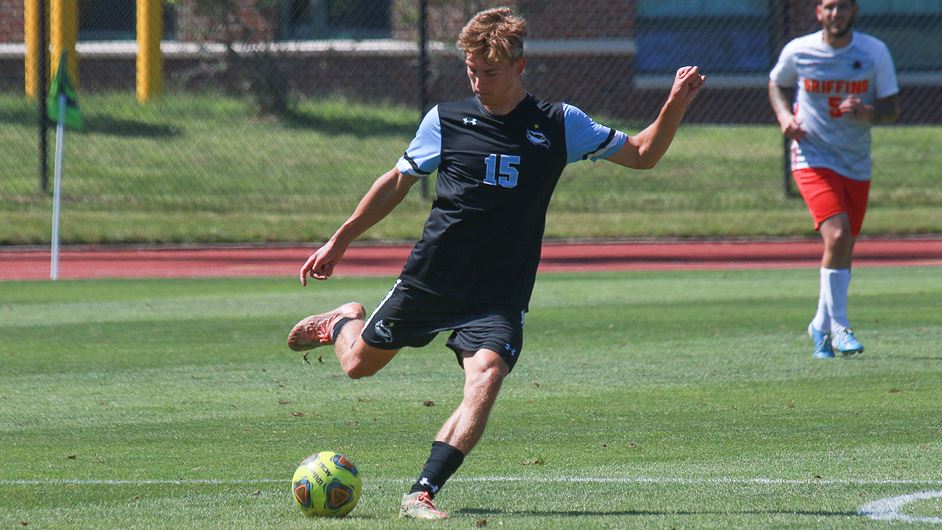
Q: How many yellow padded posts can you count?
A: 3